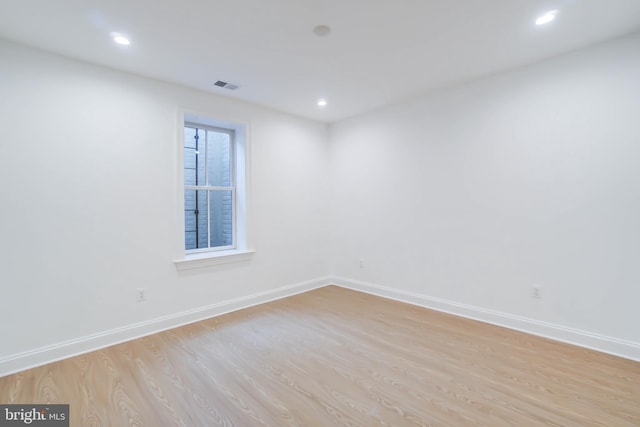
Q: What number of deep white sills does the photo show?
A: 1